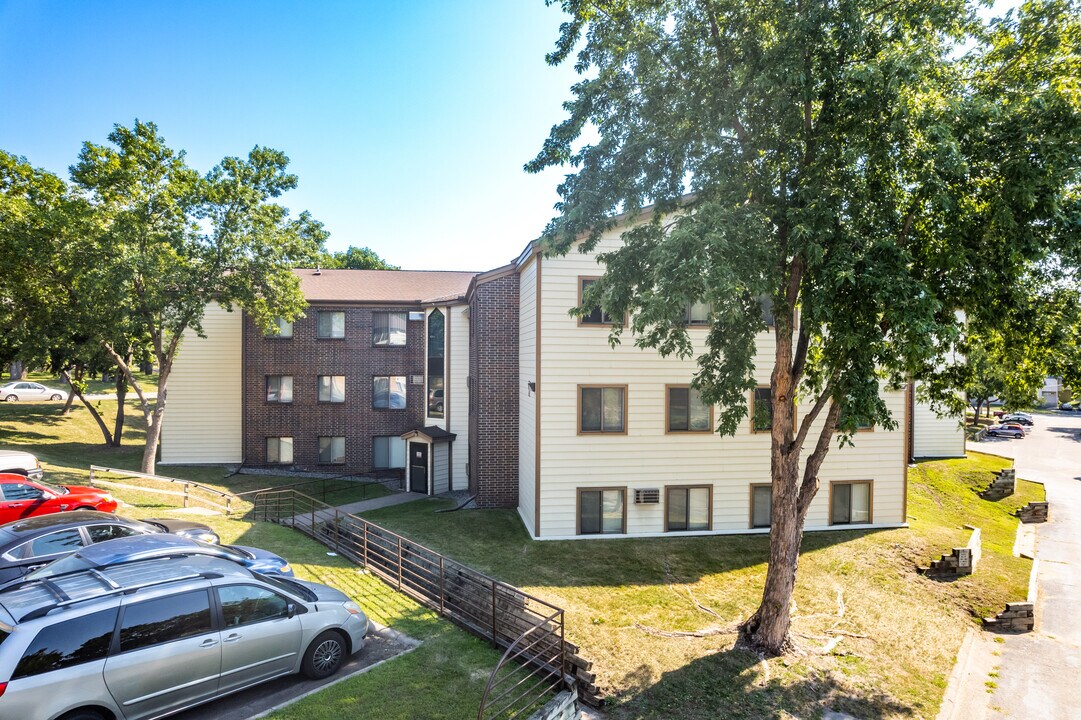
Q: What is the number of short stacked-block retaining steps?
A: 4